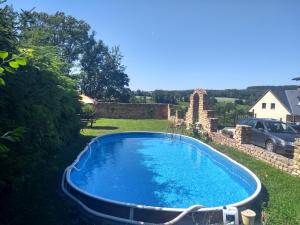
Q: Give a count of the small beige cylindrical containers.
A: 1